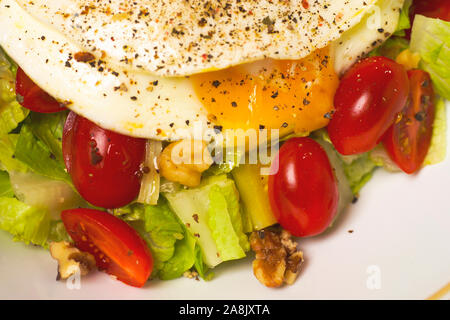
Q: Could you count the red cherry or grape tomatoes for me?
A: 7